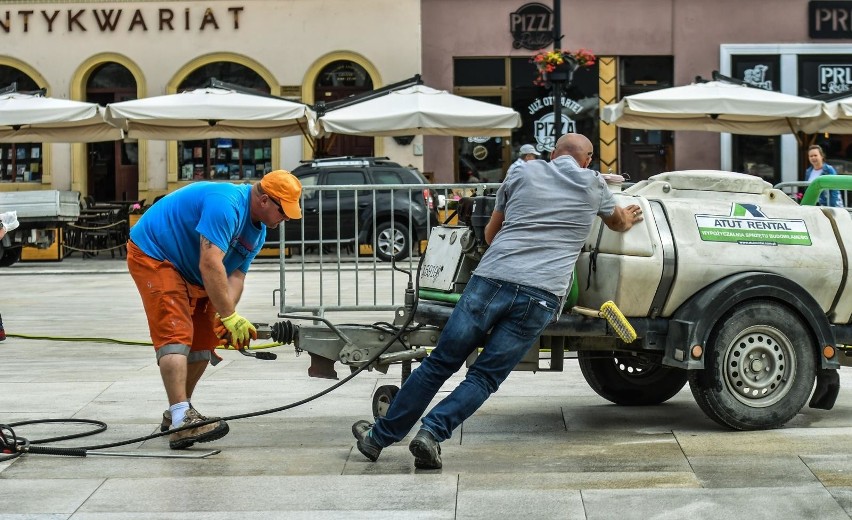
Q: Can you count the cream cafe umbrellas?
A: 5